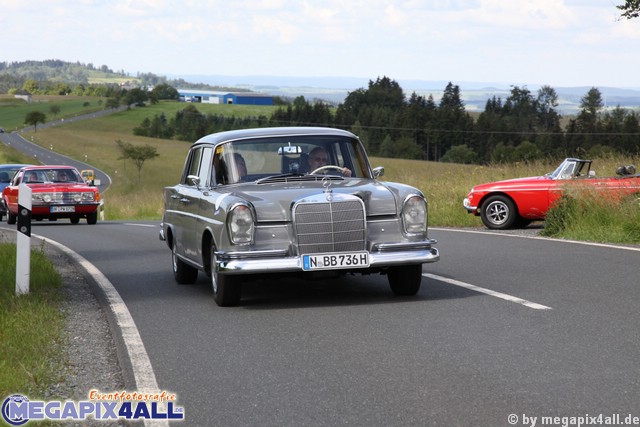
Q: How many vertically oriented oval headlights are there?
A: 2